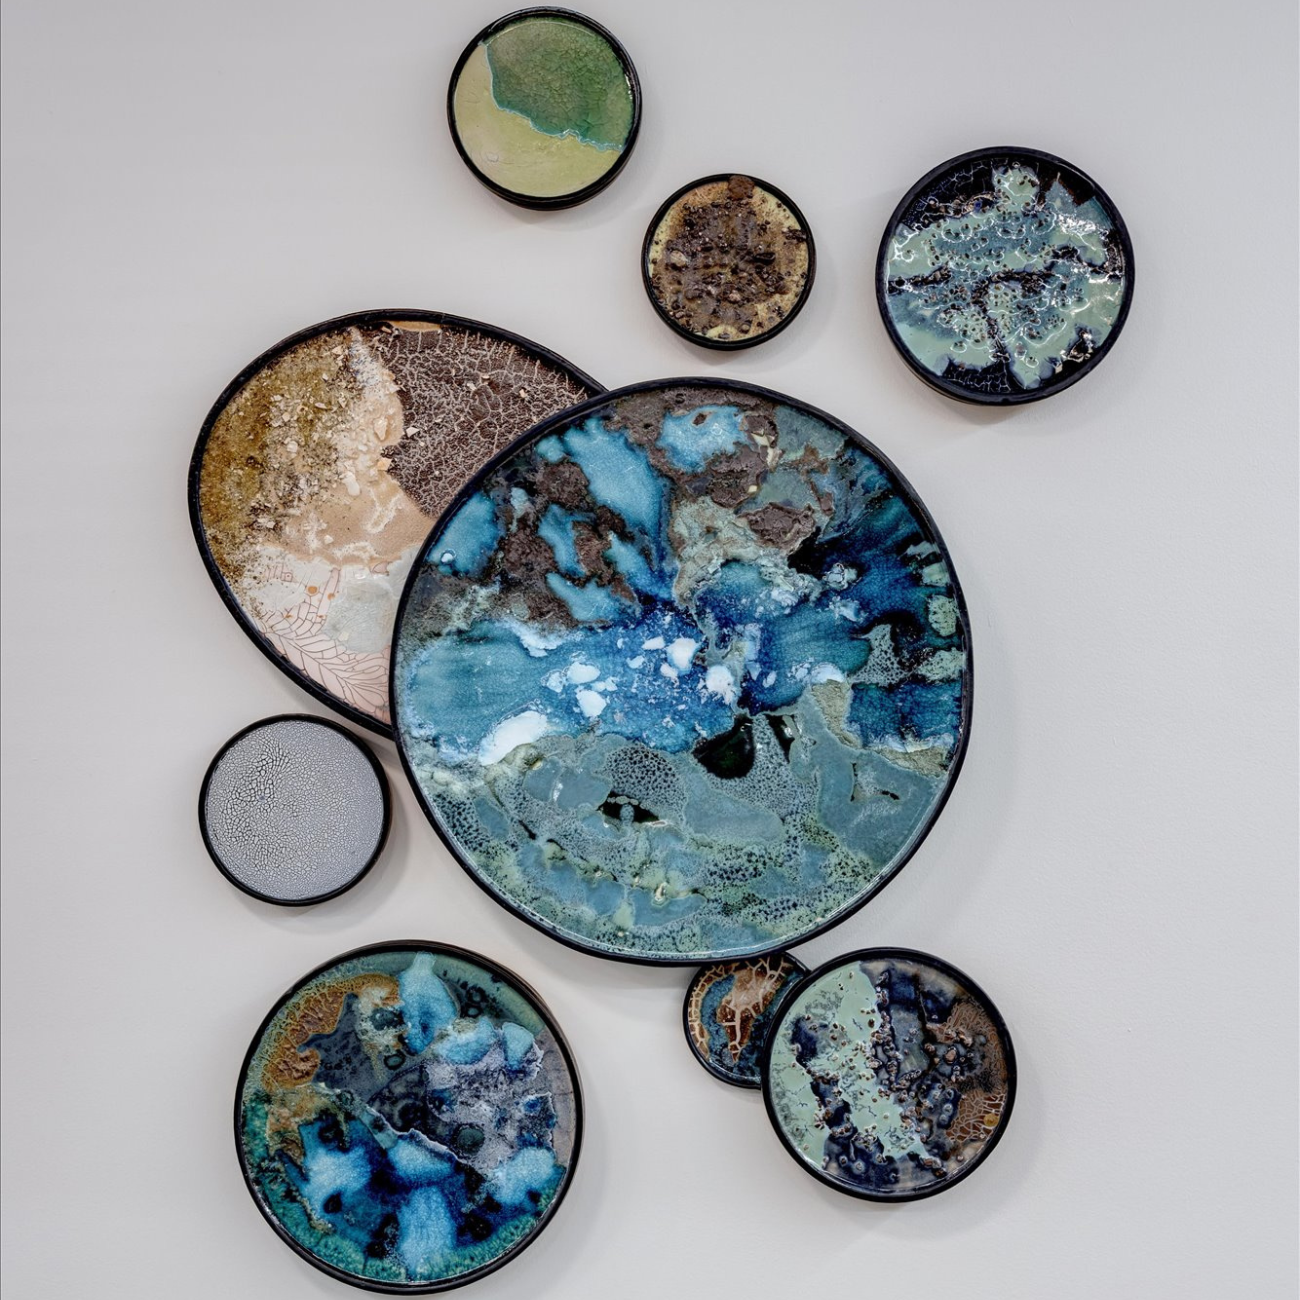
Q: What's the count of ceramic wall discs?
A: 9